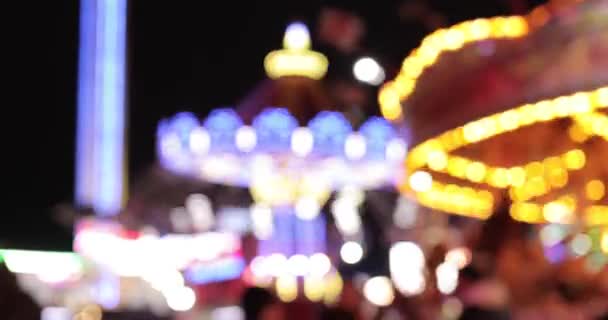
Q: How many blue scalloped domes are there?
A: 5